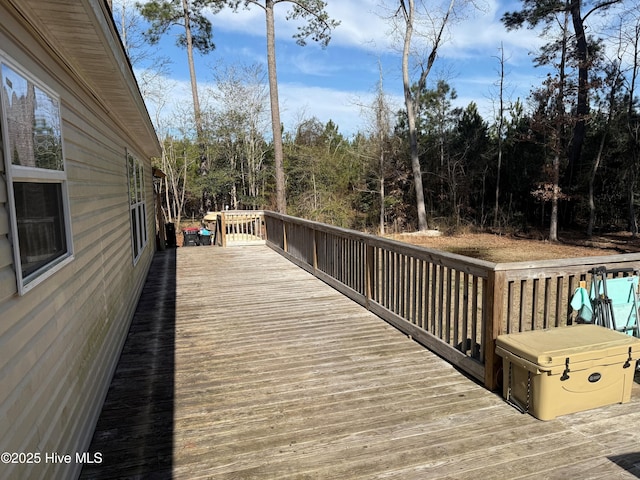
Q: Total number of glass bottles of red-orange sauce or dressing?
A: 0